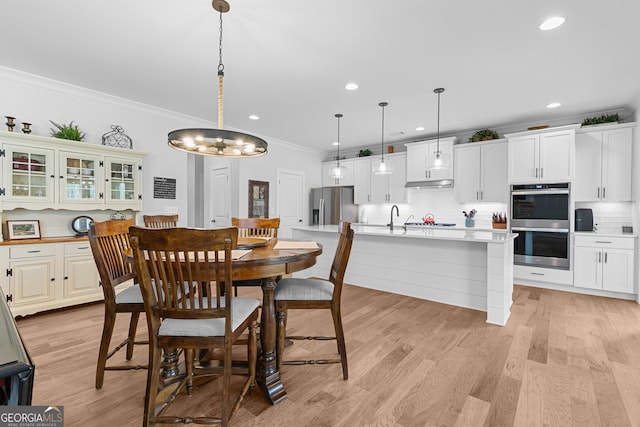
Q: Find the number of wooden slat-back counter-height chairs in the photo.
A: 5